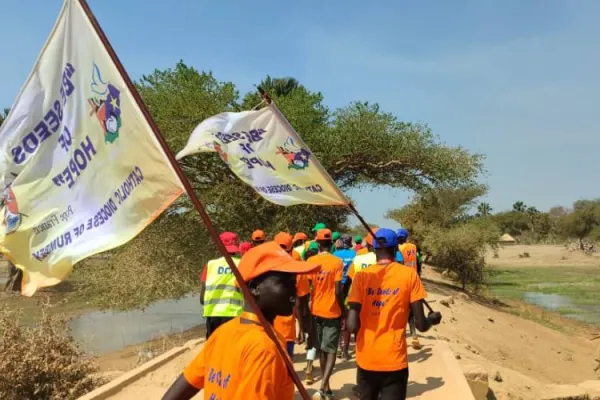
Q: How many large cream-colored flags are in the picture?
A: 2